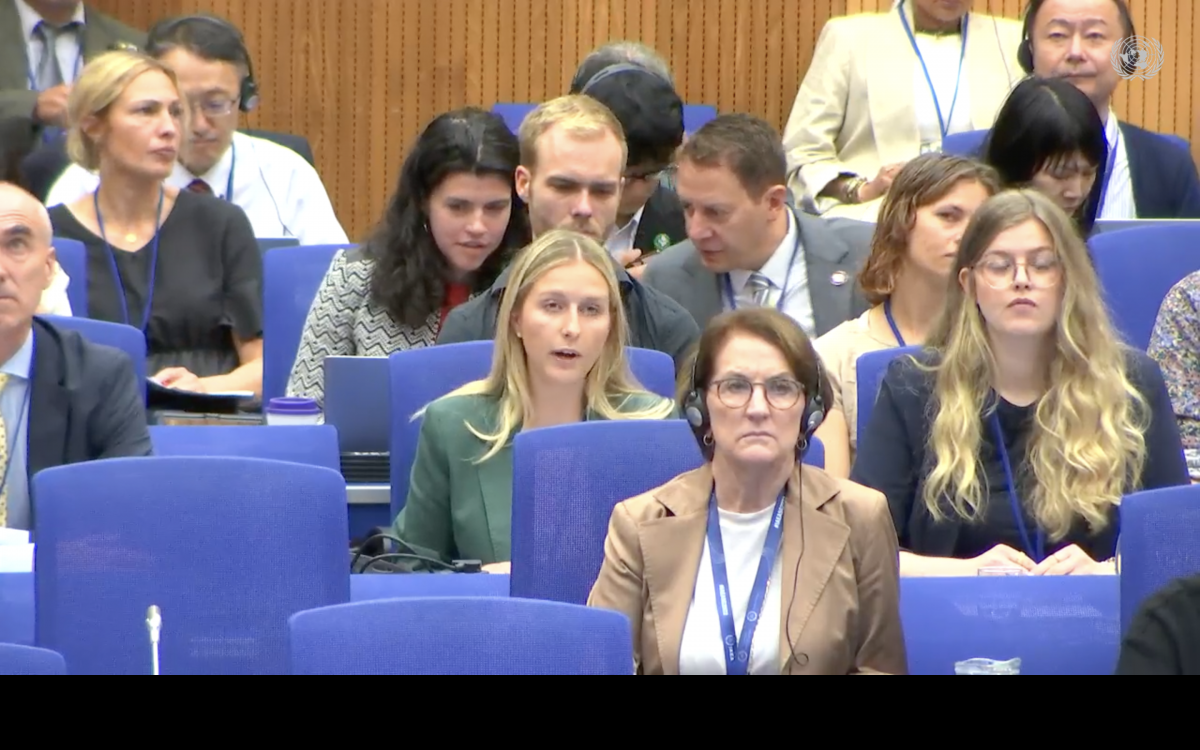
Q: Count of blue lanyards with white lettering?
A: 1